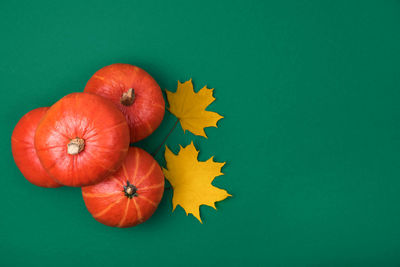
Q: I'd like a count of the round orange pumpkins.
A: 4